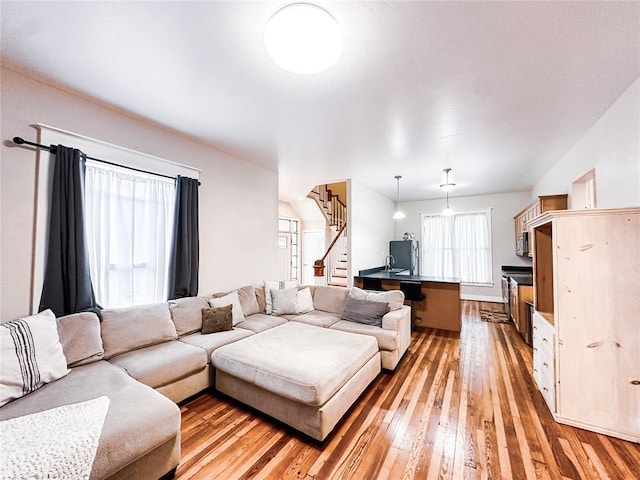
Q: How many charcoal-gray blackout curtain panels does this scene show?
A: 2